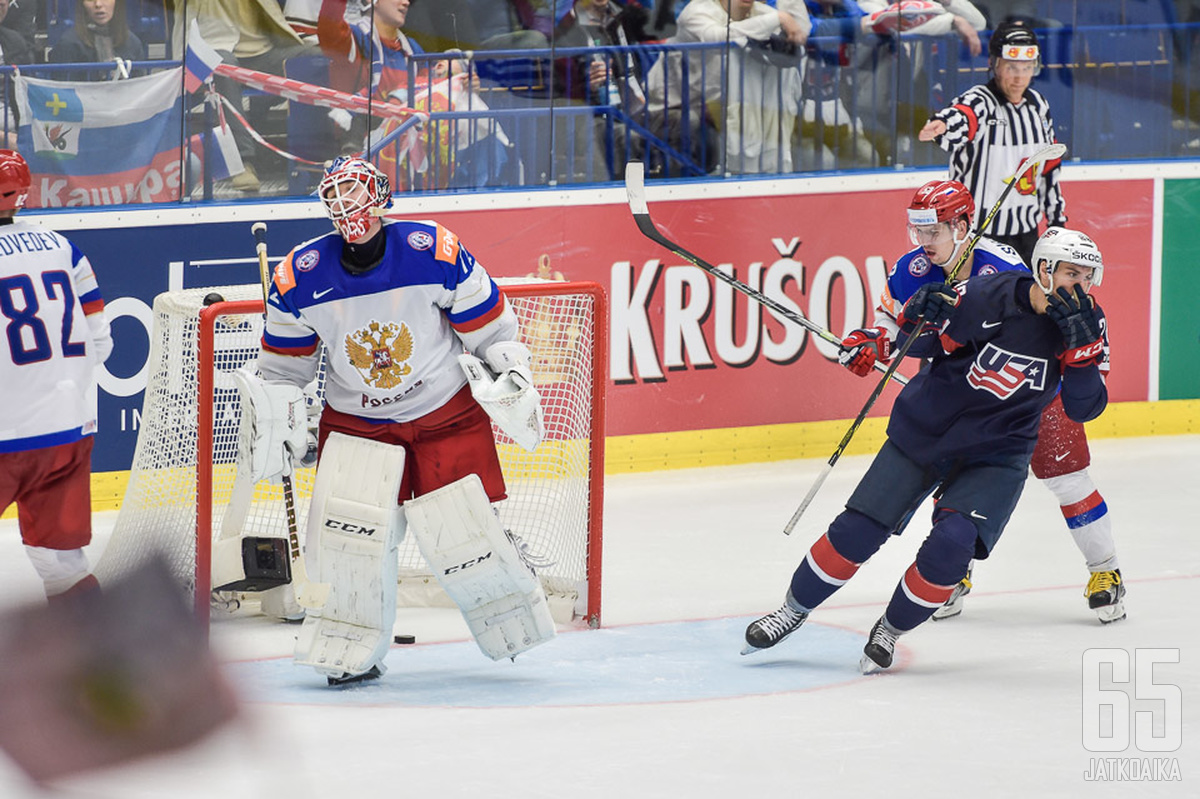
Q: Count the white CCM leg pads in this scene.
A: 2